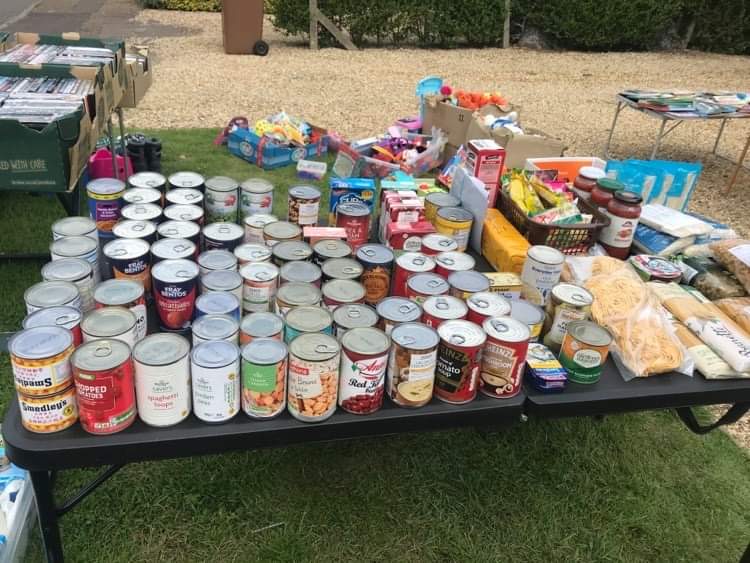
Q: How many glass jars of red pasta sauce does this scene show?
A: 3